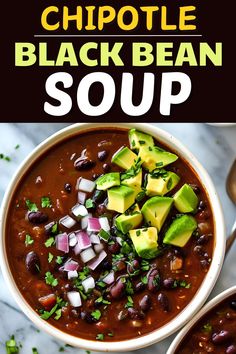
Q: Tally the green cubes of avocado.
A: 12